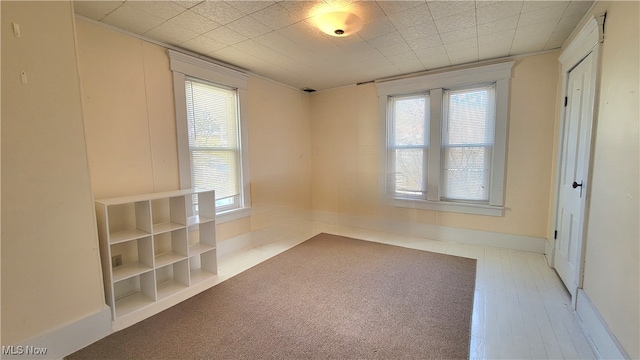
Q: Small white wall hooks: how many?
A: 2